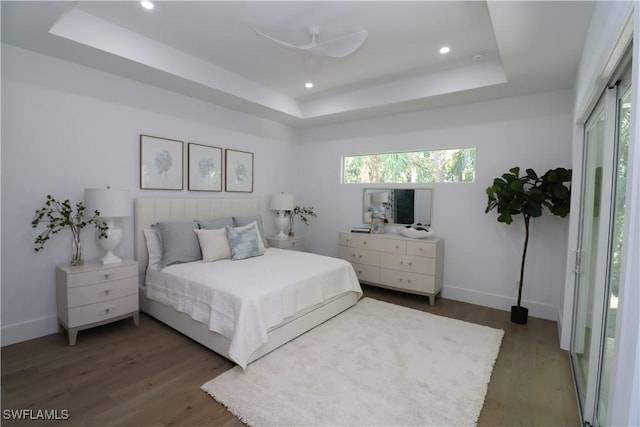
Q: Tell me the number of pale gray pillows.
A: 3